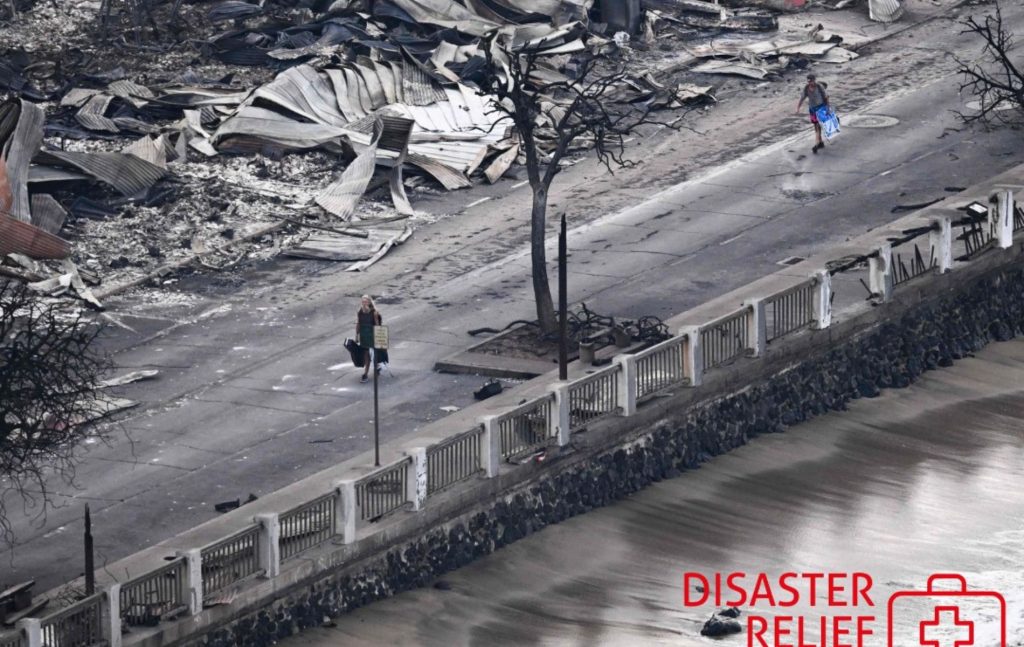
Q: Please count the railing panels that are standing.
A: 12